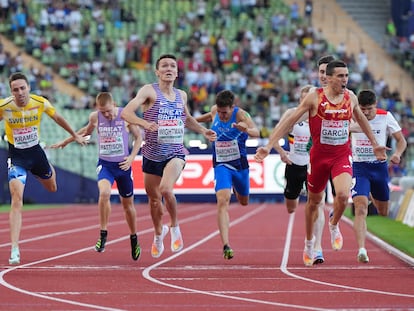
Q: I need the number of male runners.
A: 8